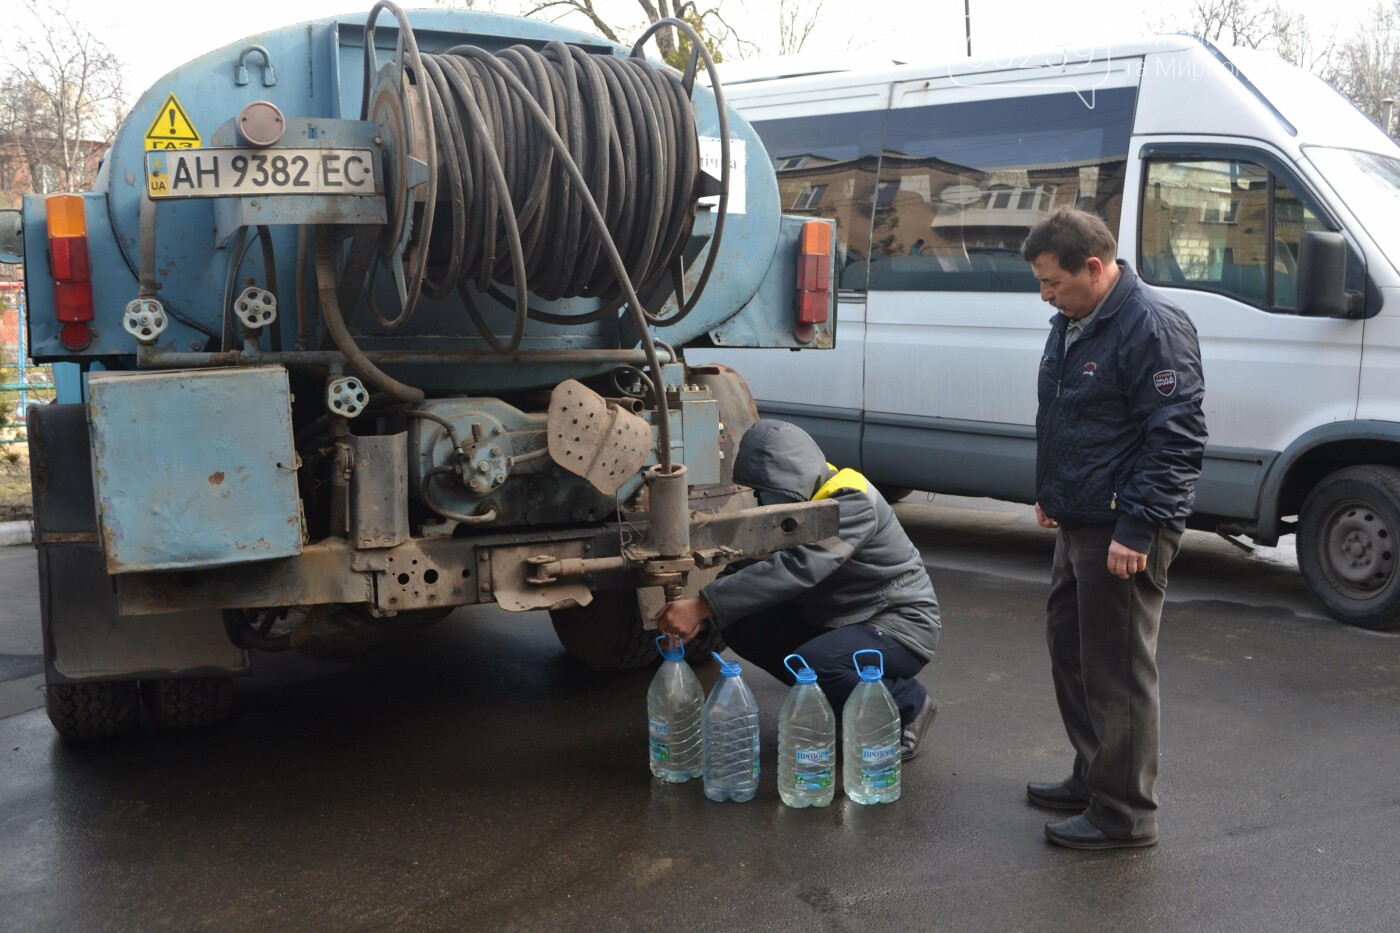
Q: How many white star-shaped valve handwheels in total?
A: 3